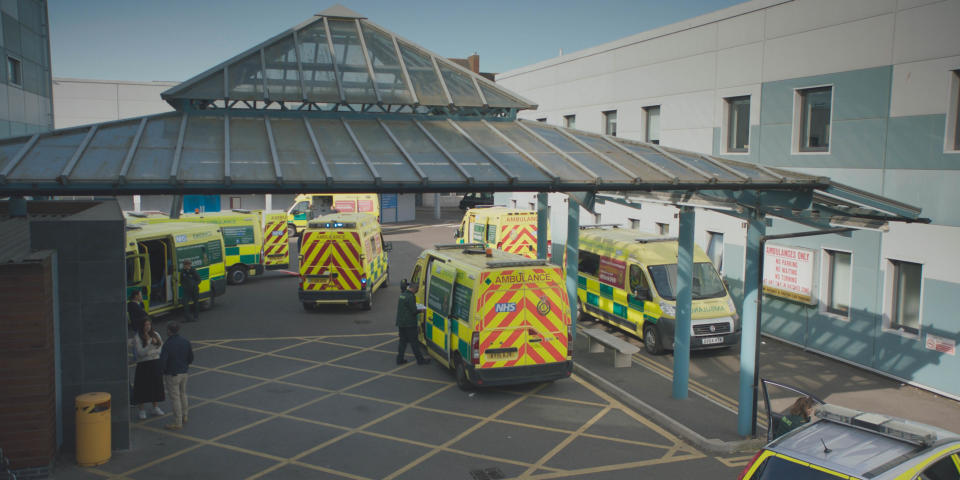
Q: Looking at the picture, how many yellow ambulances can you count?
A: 7